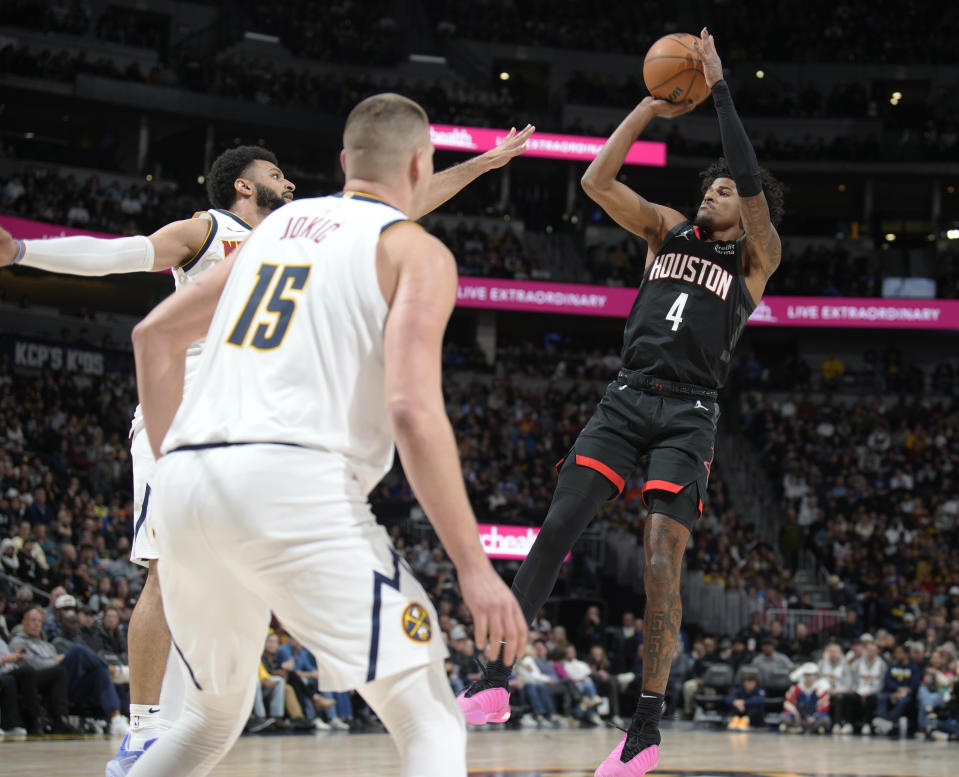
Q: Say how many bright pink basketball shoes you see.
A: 2